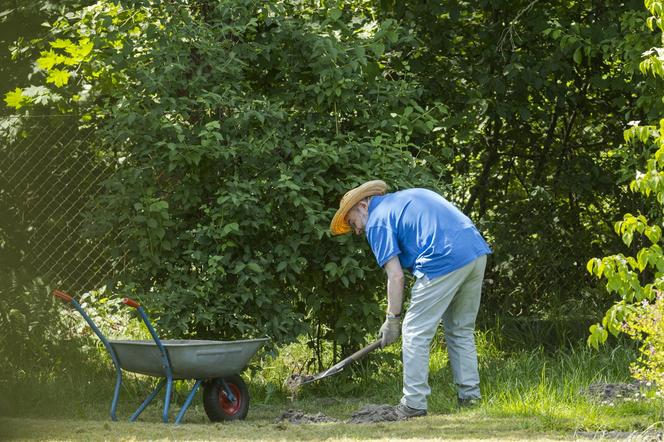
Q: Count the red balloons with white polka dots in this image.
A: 0